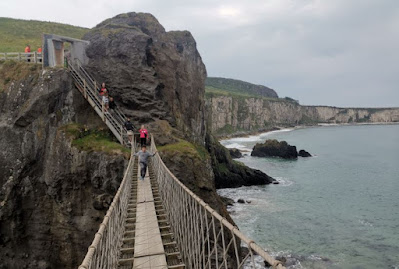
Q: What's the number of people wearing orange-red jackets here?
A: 2